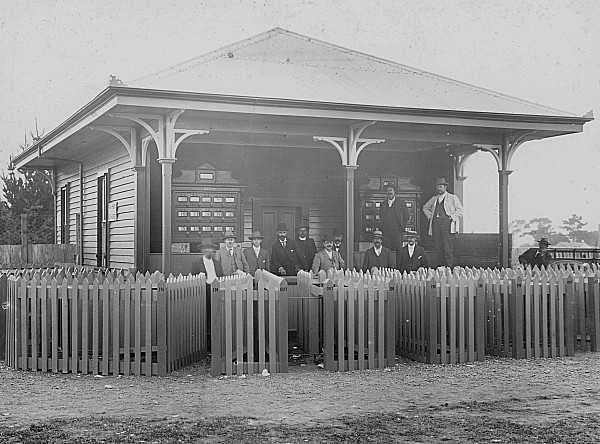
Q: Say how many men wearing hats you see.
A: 12